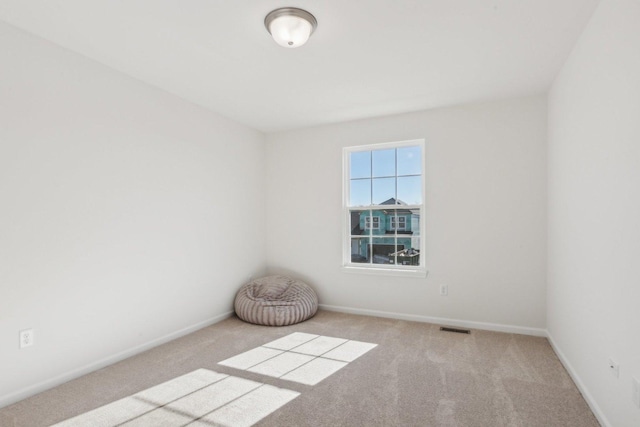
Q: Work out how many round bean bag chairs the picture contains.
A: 1